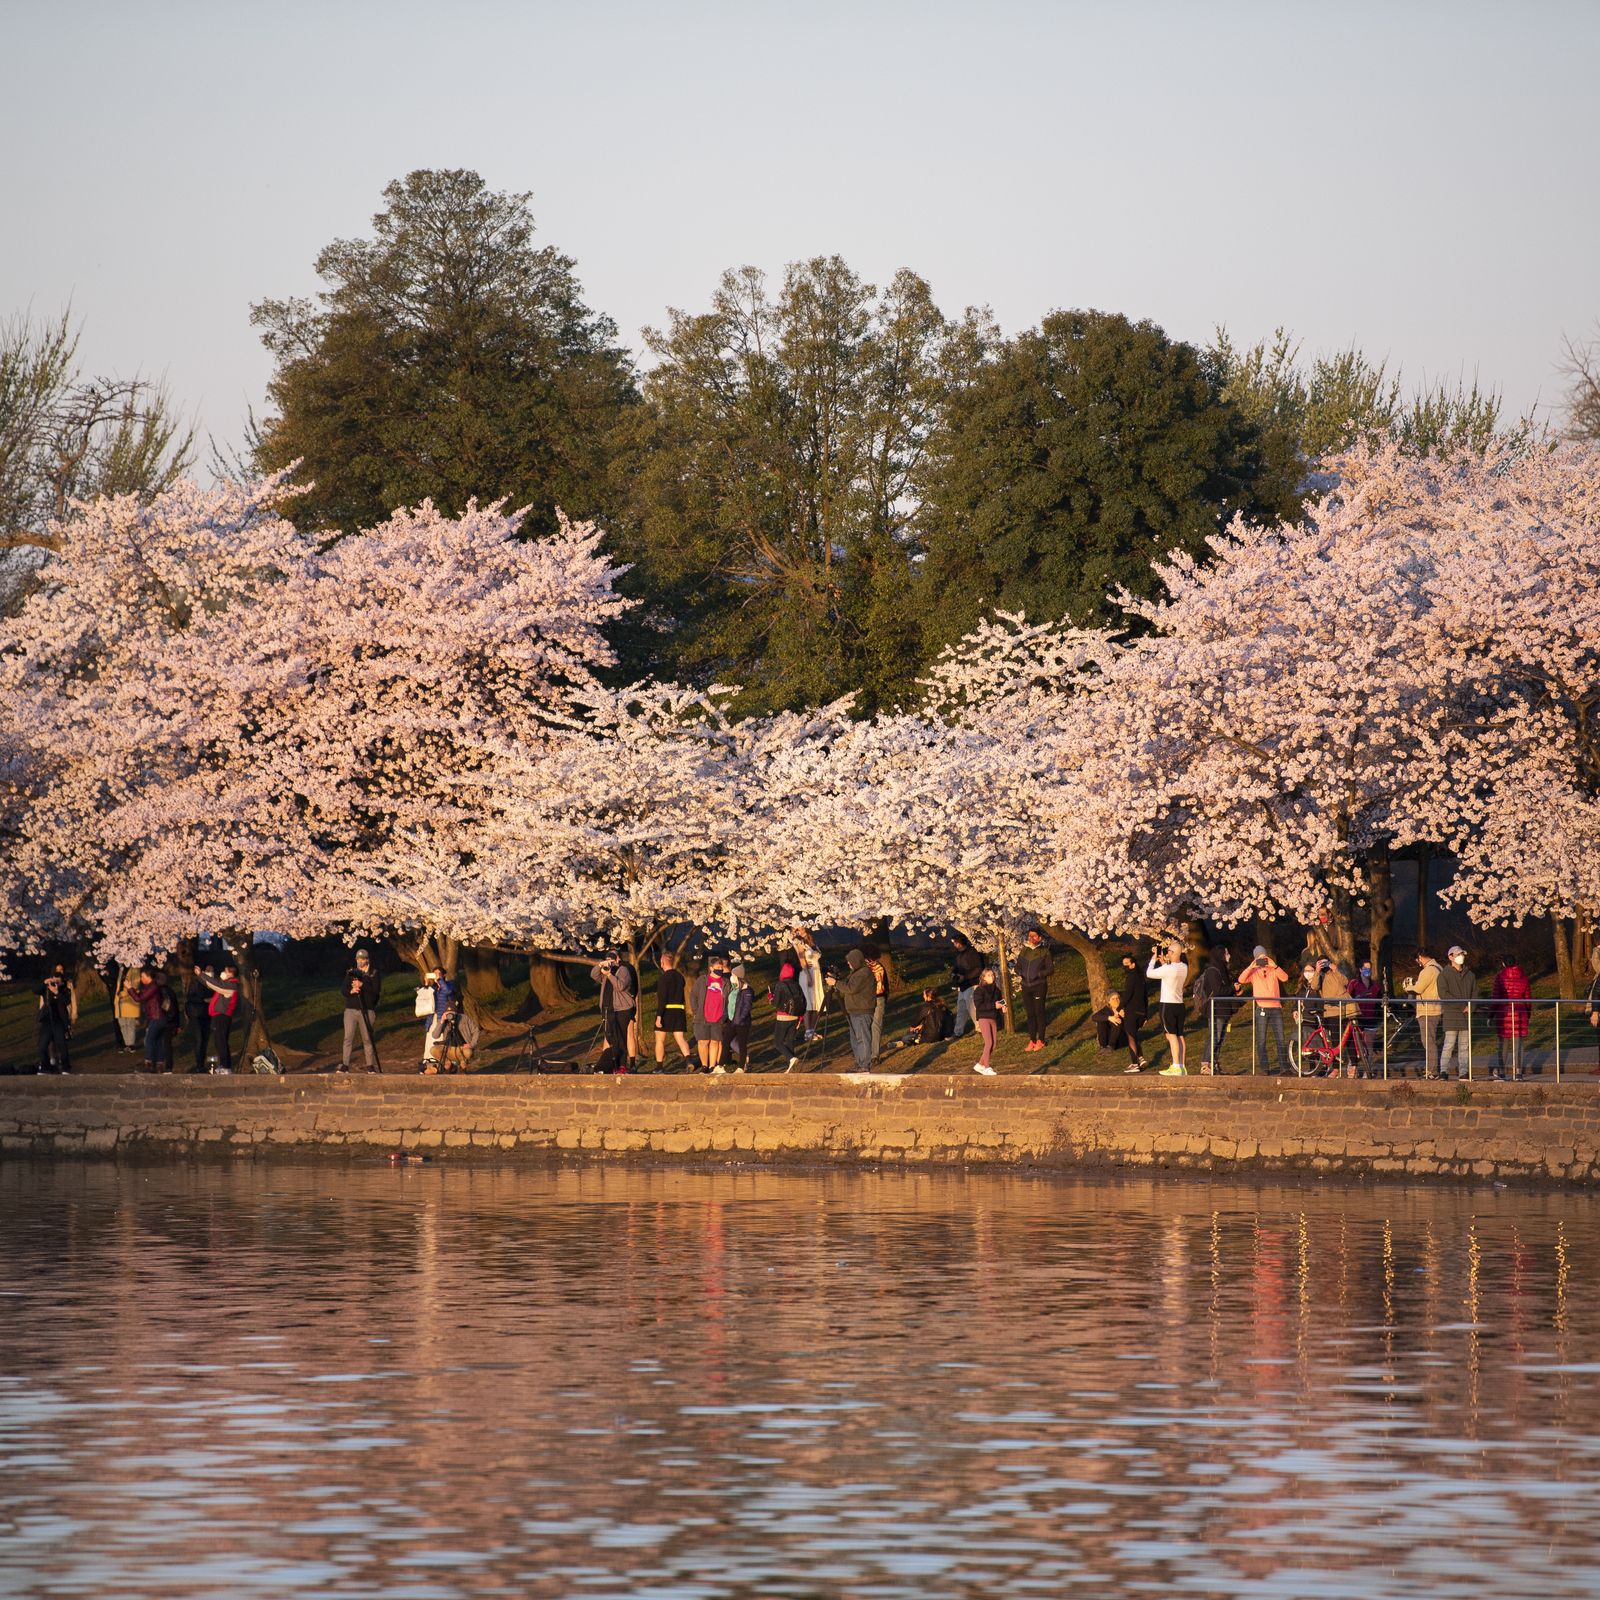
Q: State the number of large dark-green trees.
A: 3